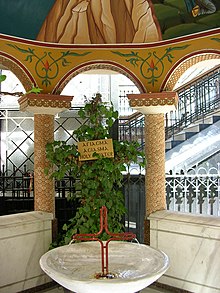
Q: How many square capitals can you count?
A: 2